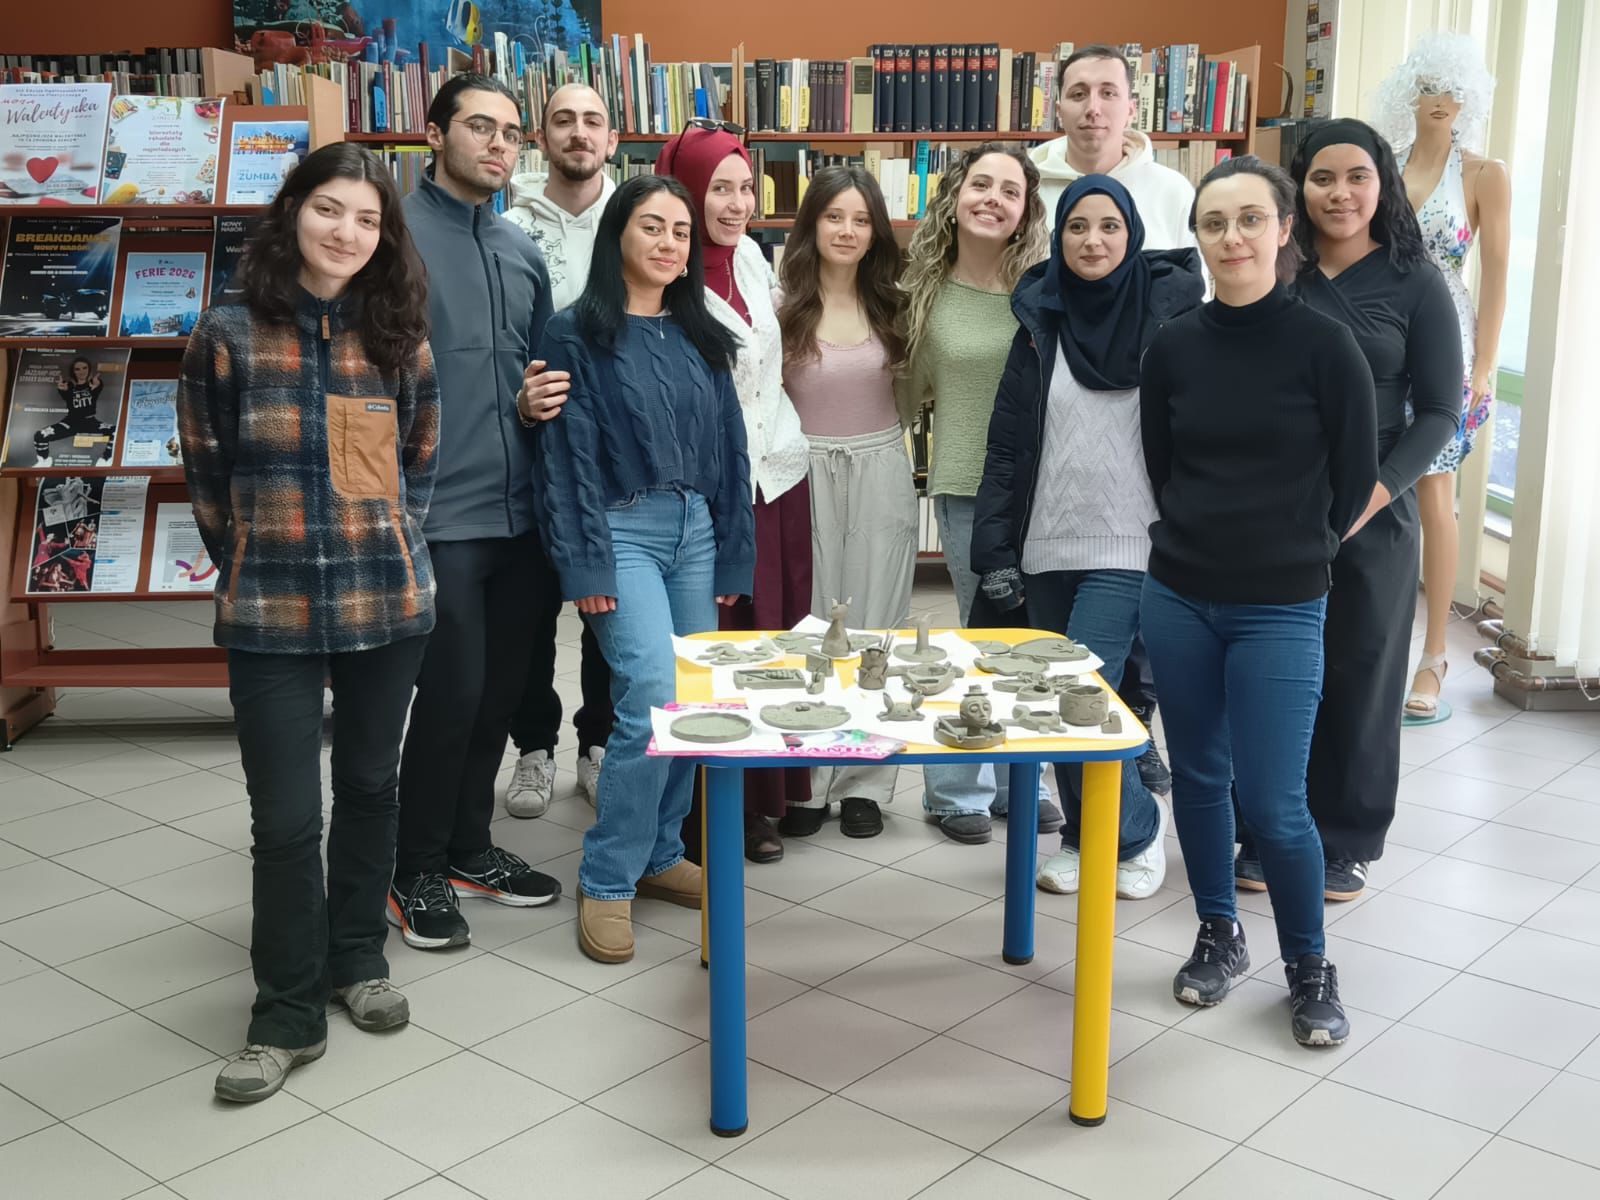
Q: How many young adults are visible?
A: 11